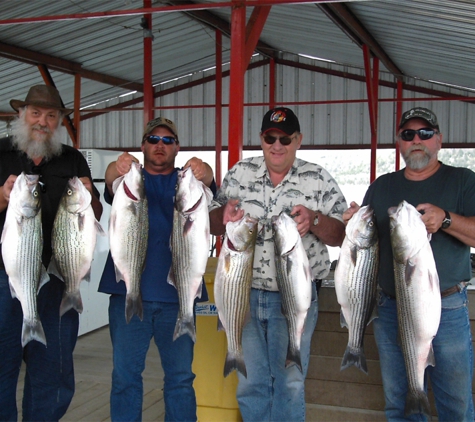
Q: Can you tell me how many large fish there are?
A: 8